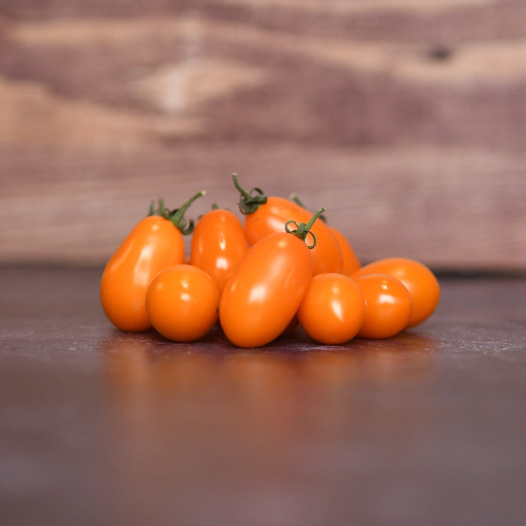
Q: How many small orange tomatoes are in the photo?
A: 9